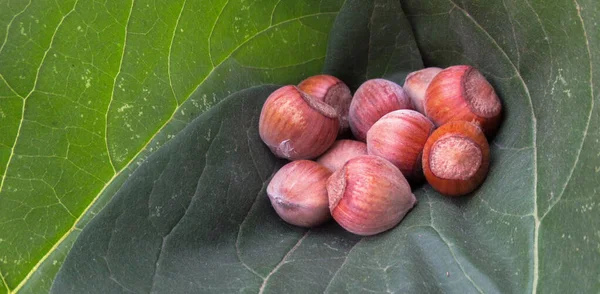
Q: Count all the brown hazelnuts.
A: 10